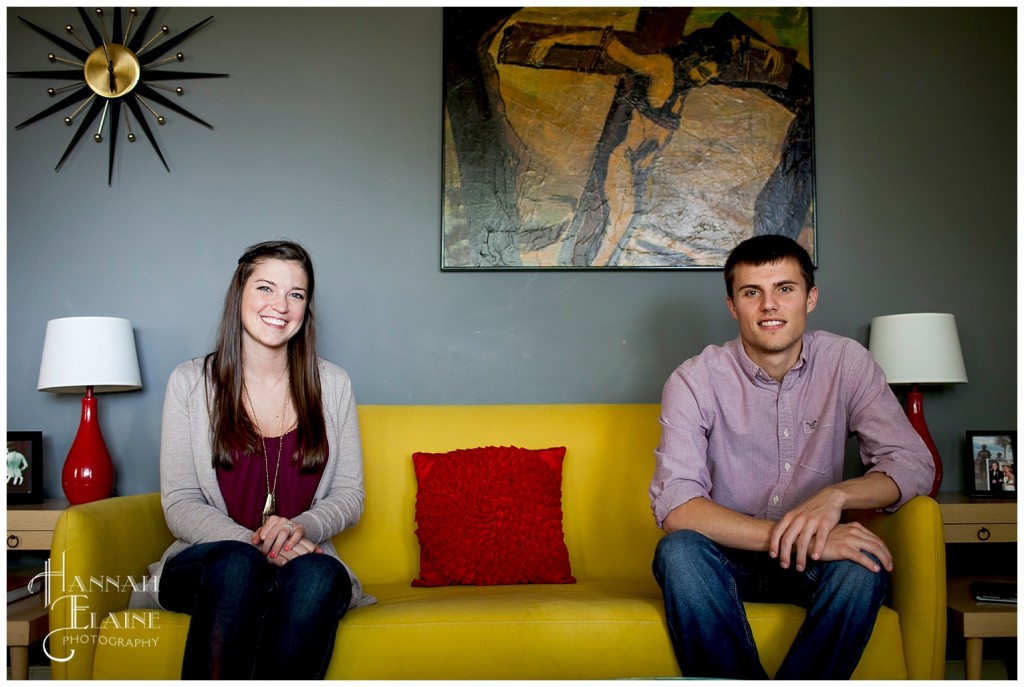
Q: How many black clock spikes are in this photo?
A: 12